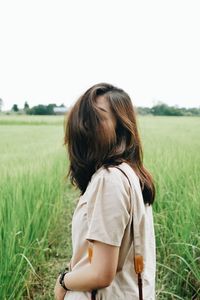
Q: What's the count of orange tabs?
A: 2